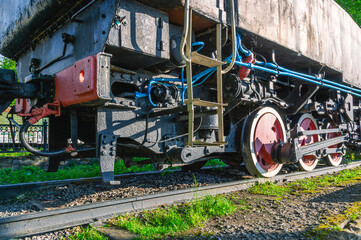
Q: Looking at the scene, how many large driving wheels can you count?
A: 3